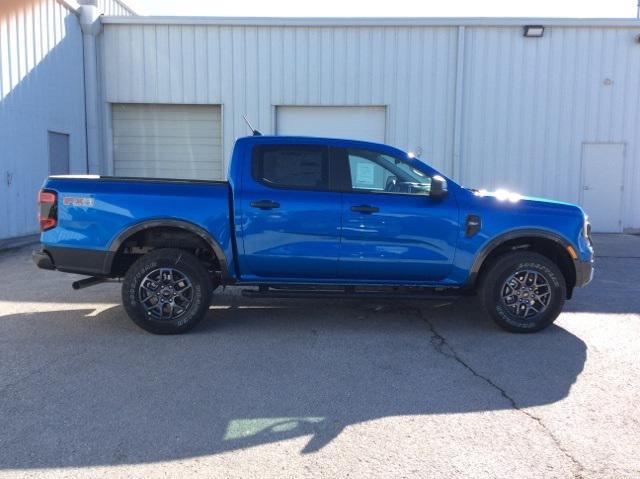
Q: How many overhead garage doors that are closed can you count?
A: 2